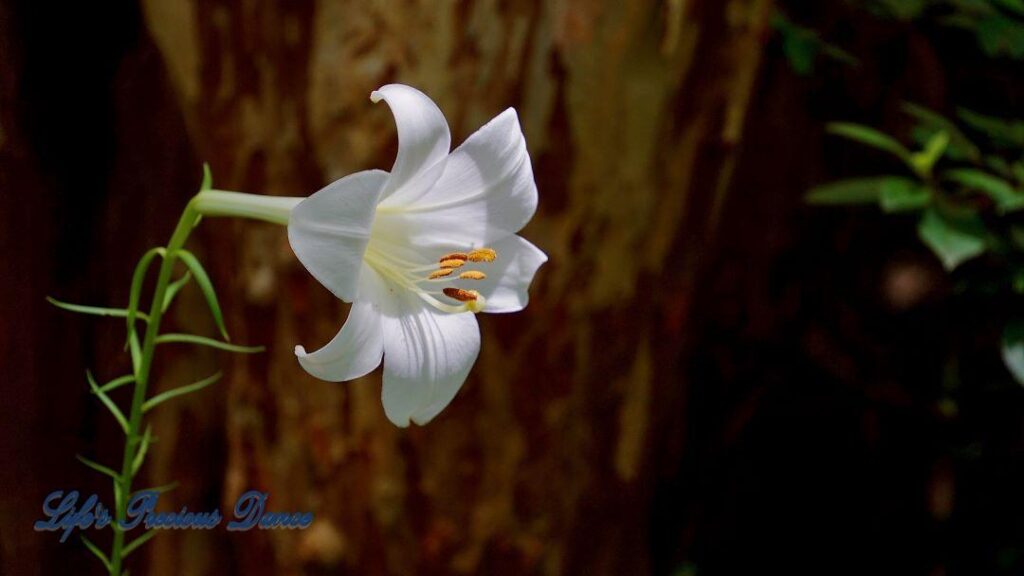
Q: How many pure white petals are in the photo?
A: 6